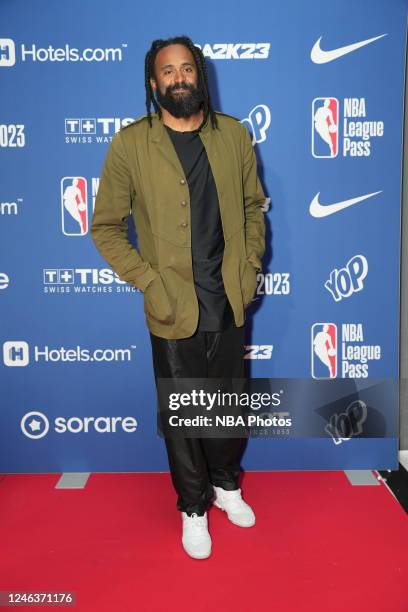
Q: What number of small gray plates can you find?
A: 2